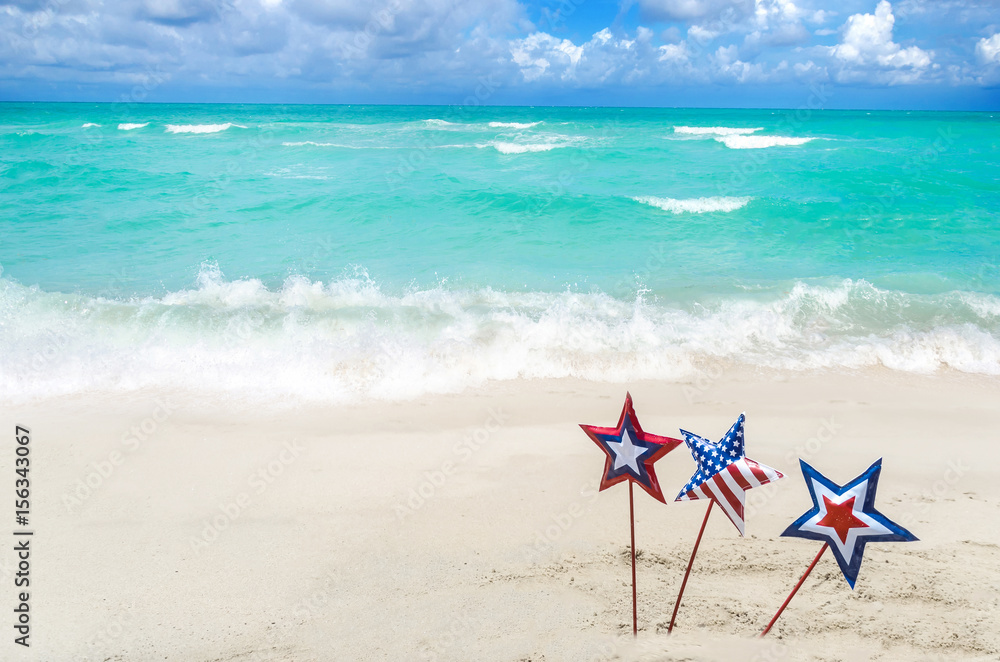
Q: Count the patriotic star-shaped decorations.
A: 3